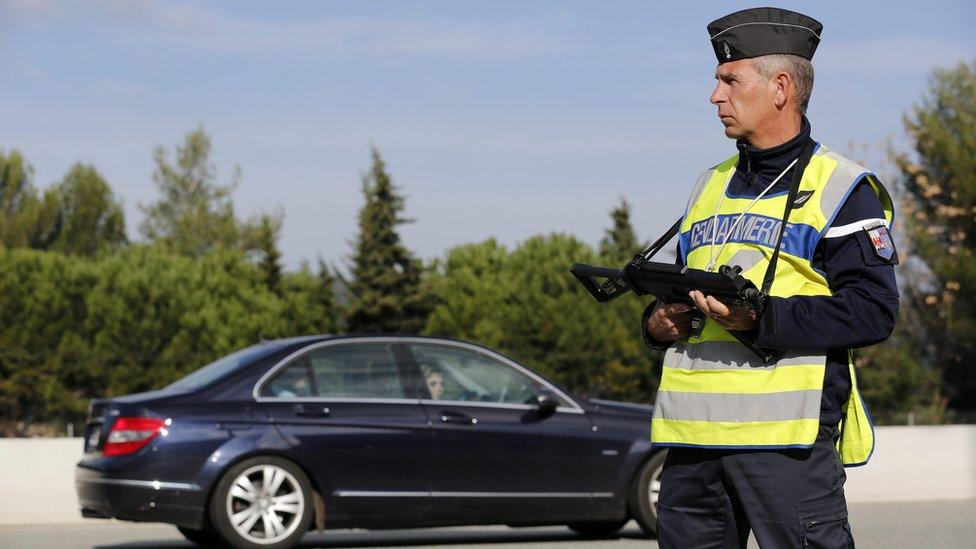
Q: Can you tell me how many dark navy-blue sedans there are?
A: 1